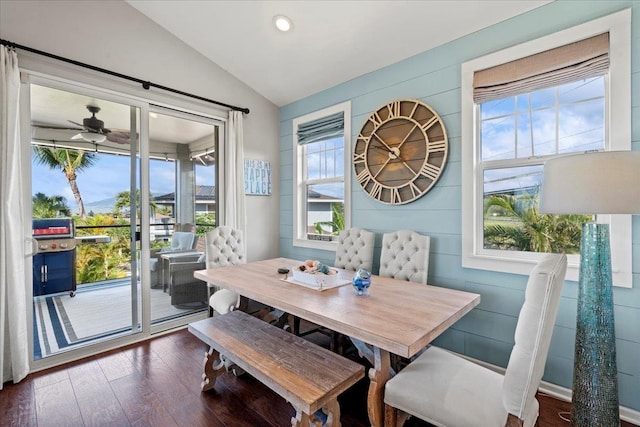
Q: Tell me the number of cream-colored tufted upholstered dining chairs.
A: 4